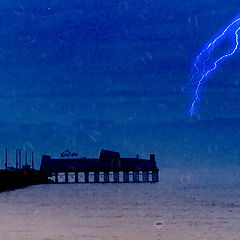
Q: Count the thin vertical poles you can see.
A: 5